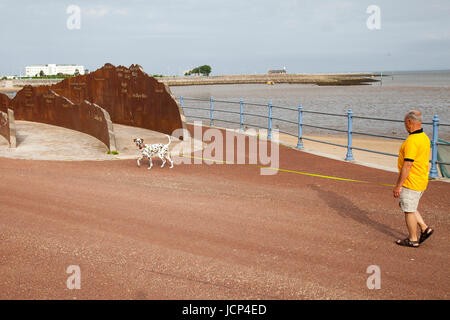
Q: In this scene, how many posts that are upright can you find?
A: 7